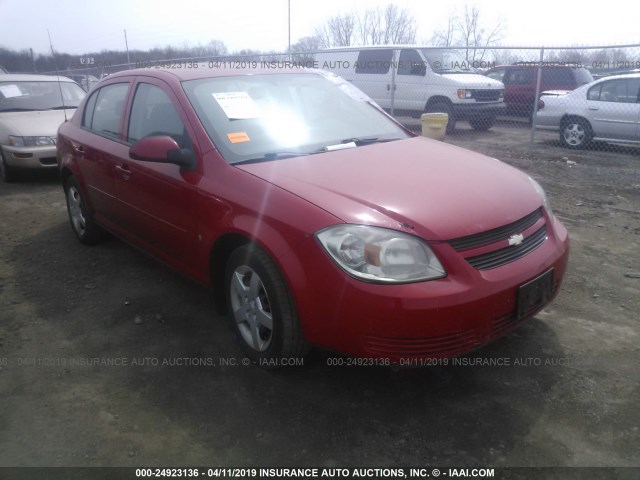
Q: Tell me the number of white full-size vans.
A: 1